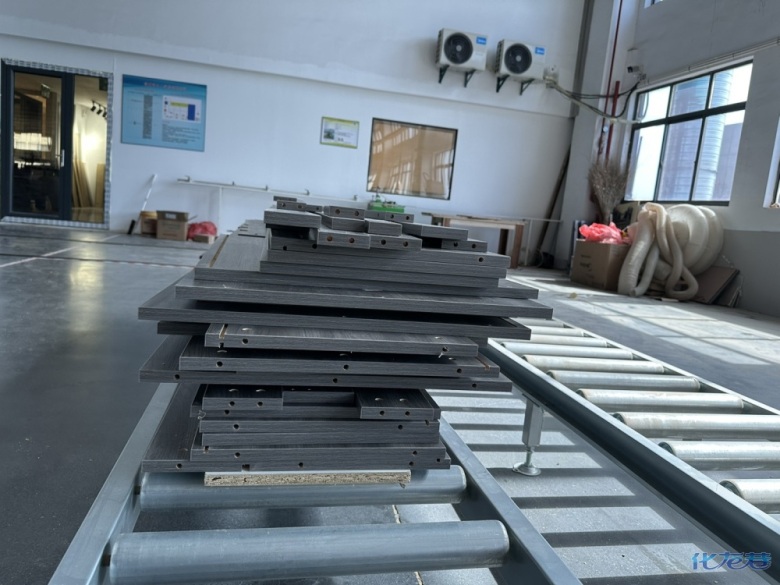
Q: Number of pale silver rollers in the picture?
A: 12